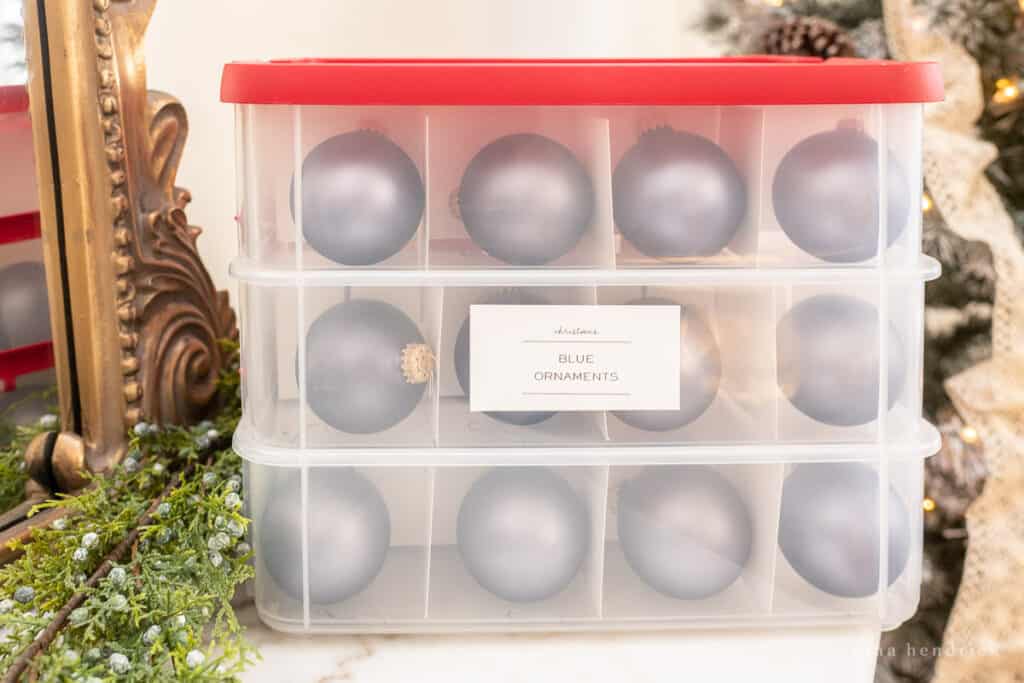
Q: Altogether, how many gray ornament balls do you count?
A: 12